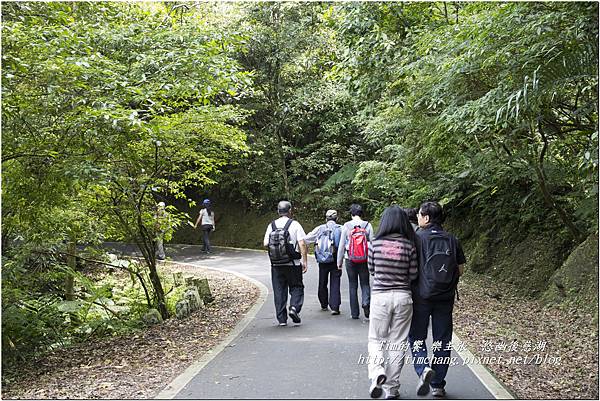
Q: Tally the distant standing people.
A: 2